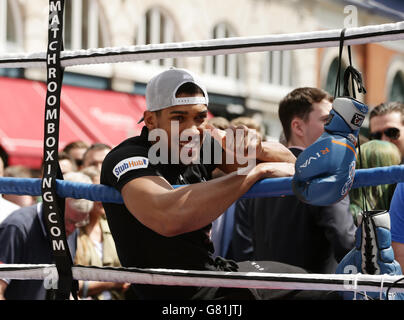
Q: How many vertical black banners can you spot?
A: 1